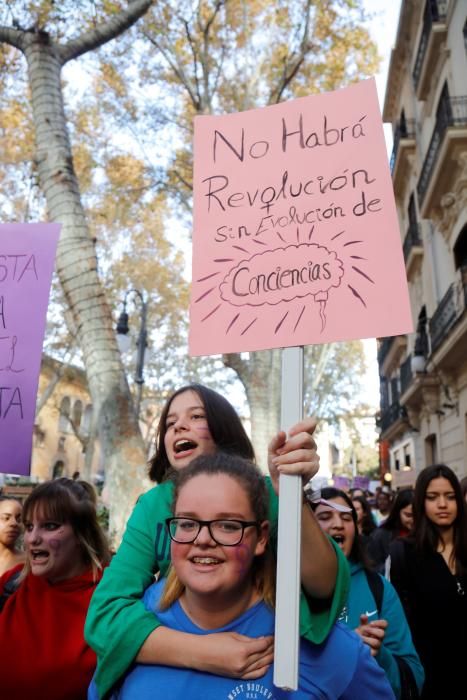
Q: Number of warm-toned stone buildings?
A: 2